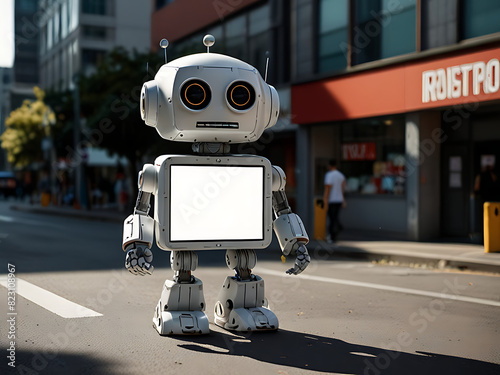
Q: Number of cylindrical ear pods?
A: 2